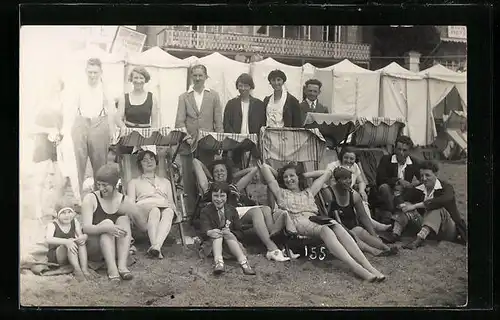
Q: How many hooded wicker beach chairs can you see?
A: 0